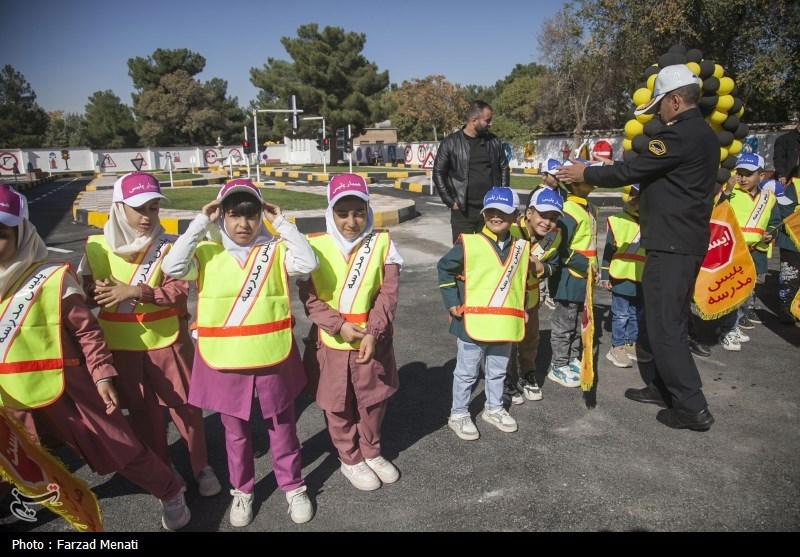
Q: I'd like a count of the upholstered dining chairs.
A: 0